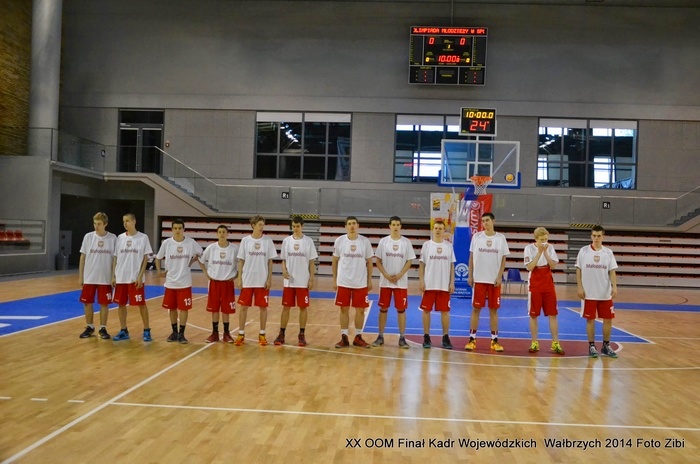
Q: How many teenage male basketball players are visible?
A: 12